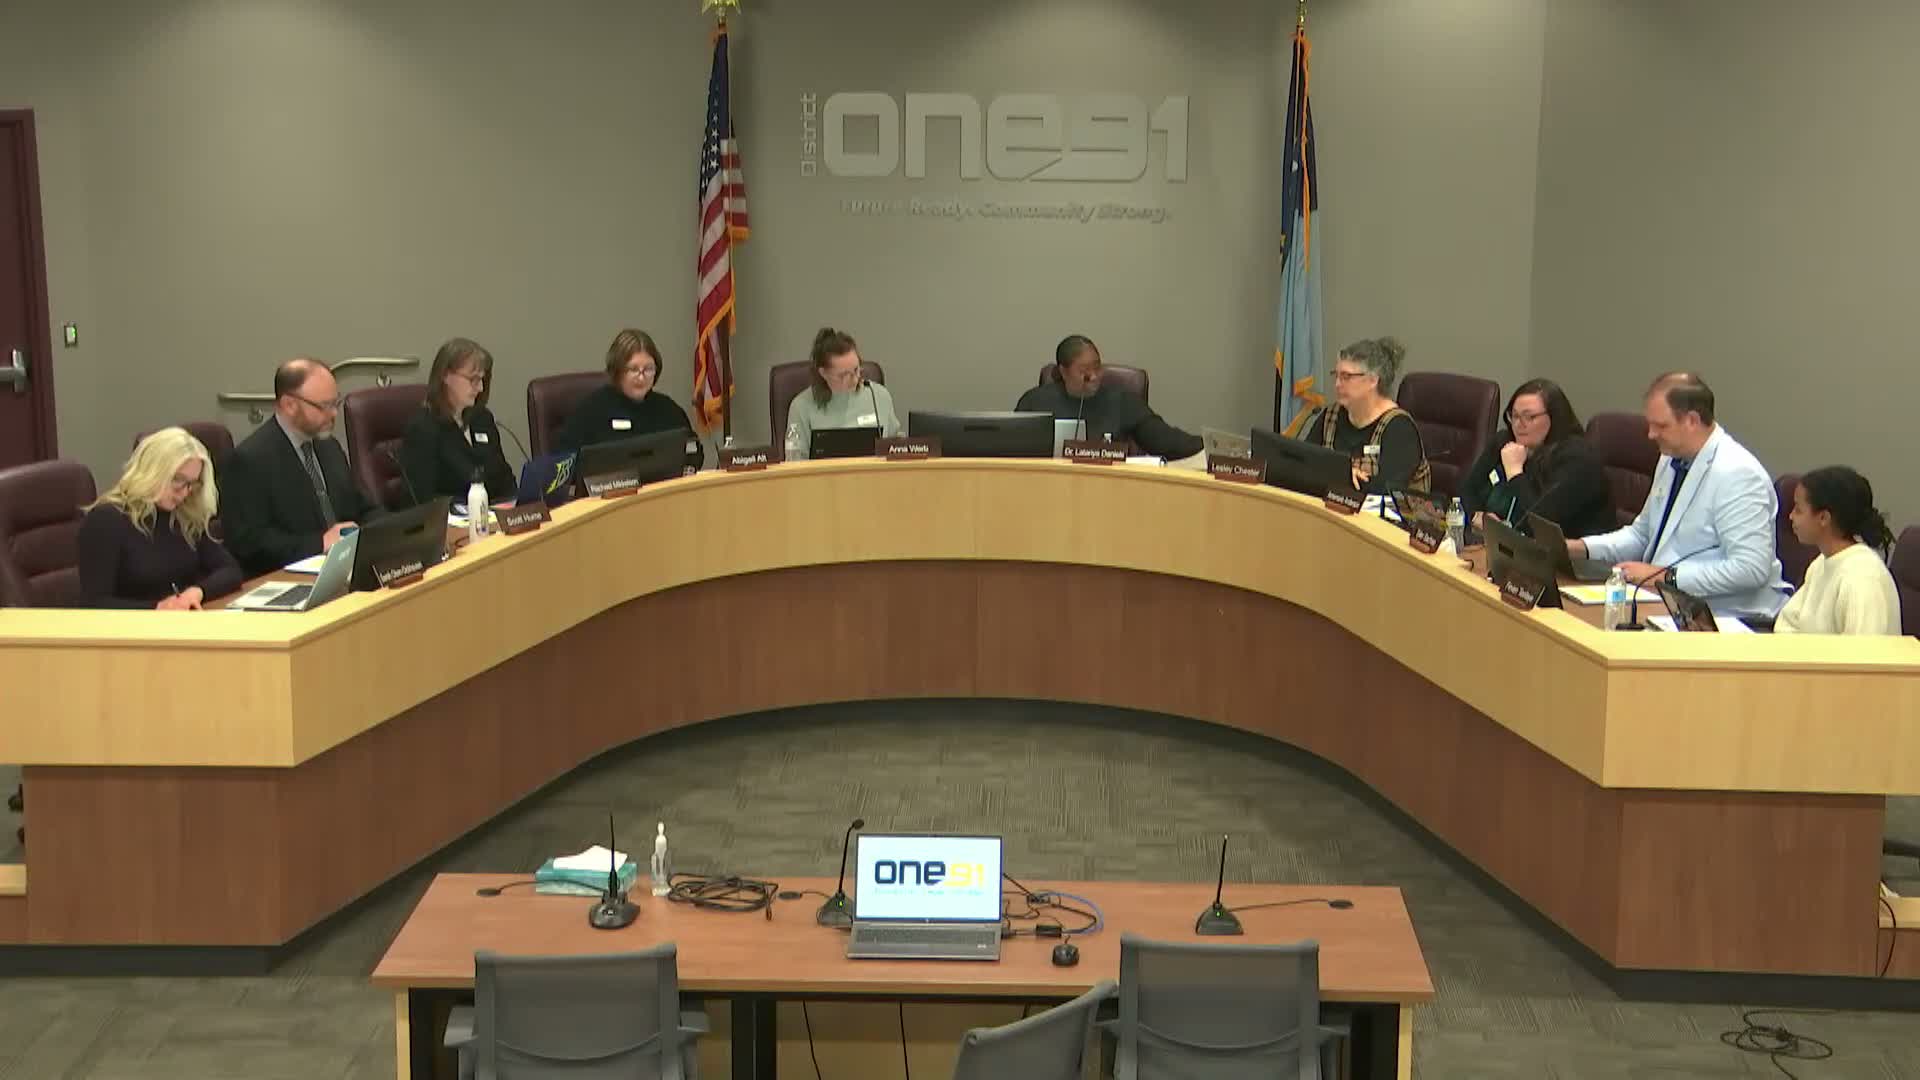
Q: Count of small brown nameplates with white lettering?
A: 10